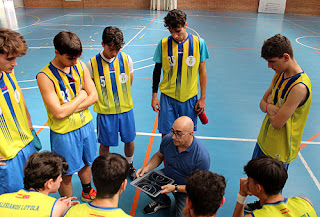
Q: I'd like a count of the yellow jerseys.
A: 8